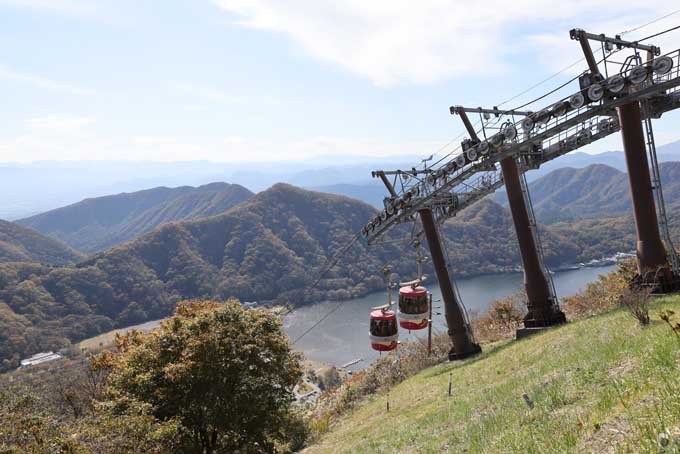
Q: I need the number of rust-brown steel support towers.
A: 3